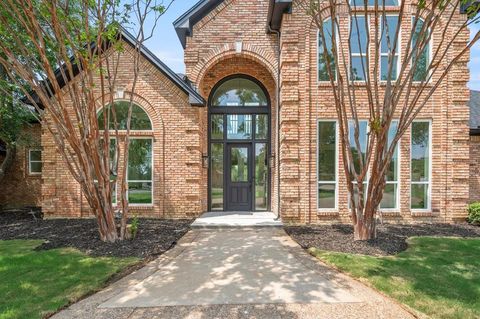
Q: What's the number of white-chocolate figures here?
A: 0